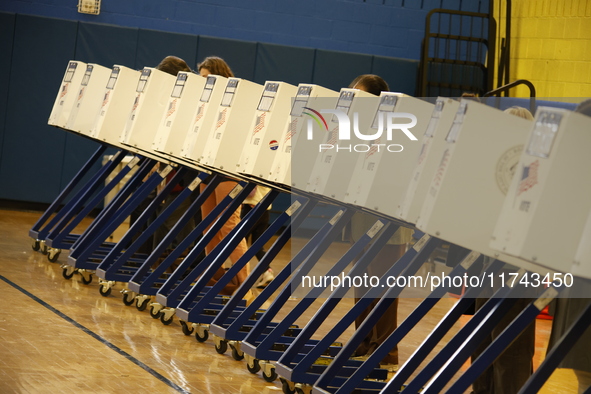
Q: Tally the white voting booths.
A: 15